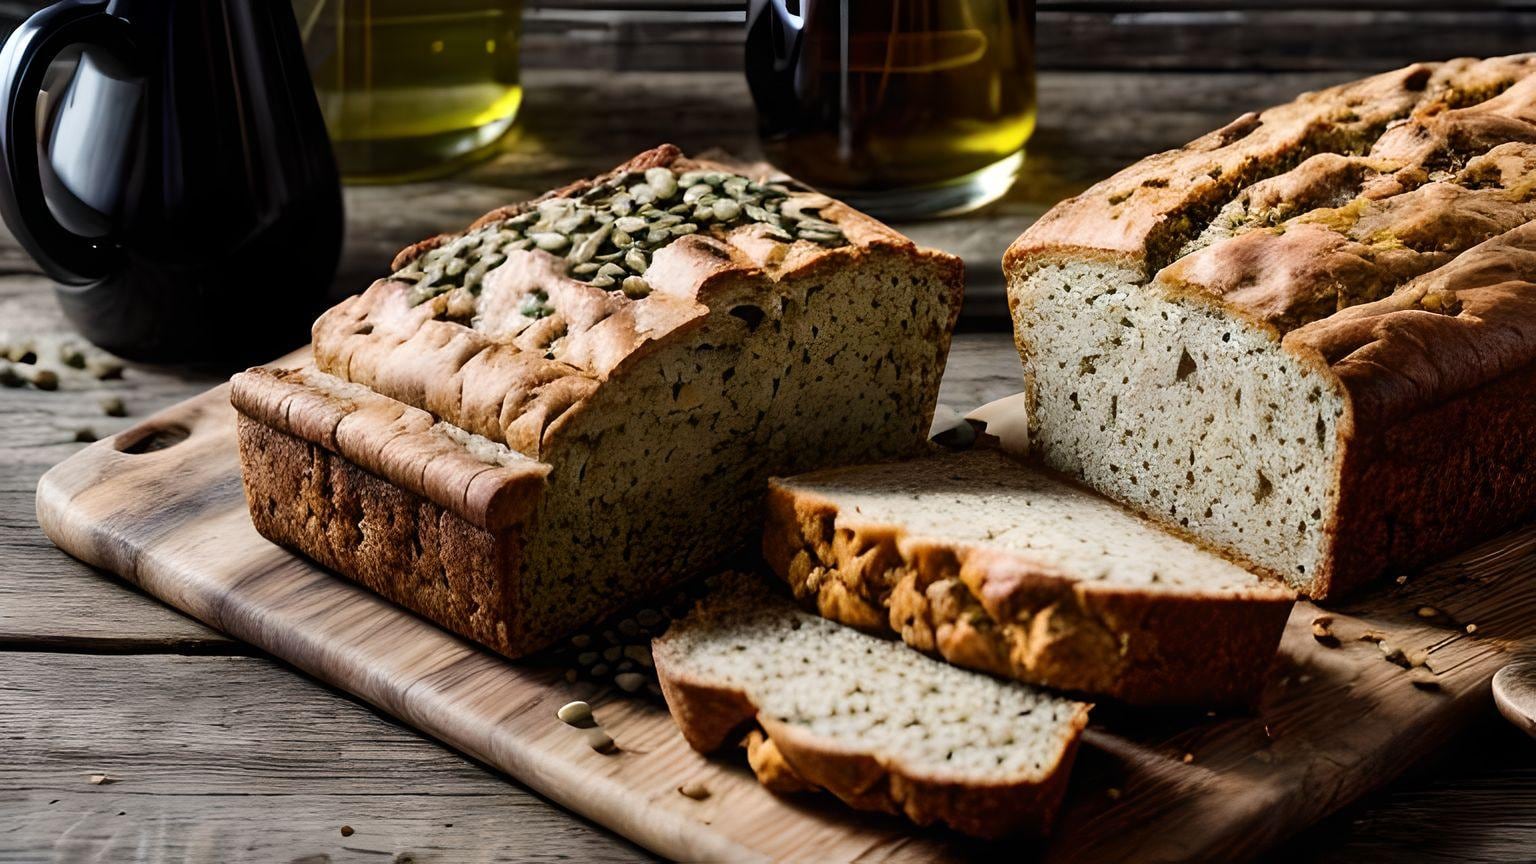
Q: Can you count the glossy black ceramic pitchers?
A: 1